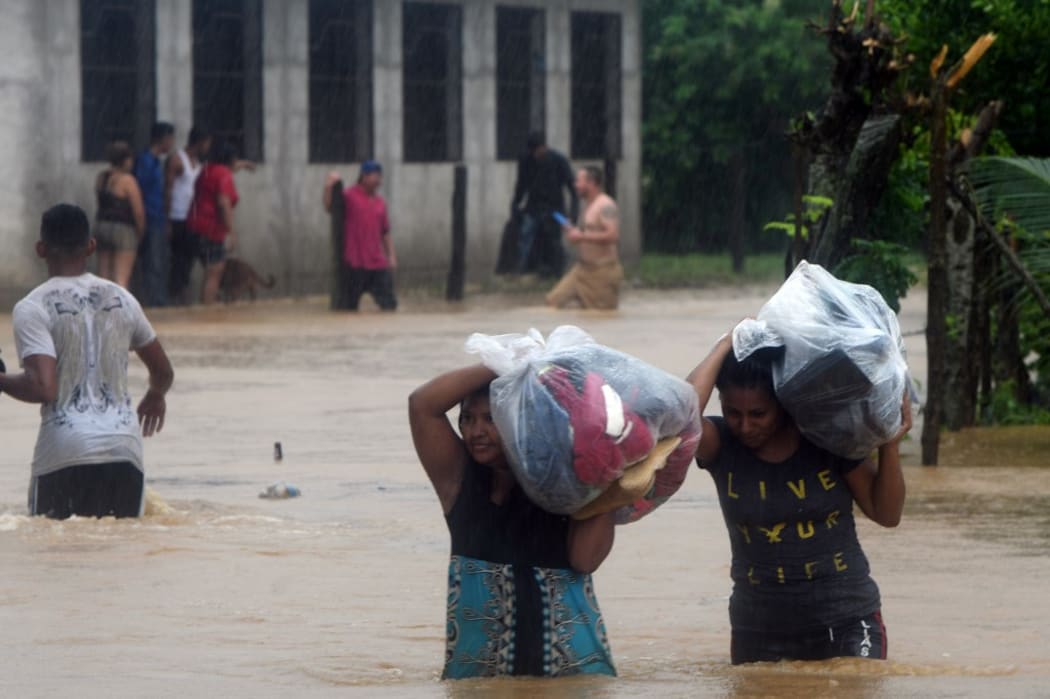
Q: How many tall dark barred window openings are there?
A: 6